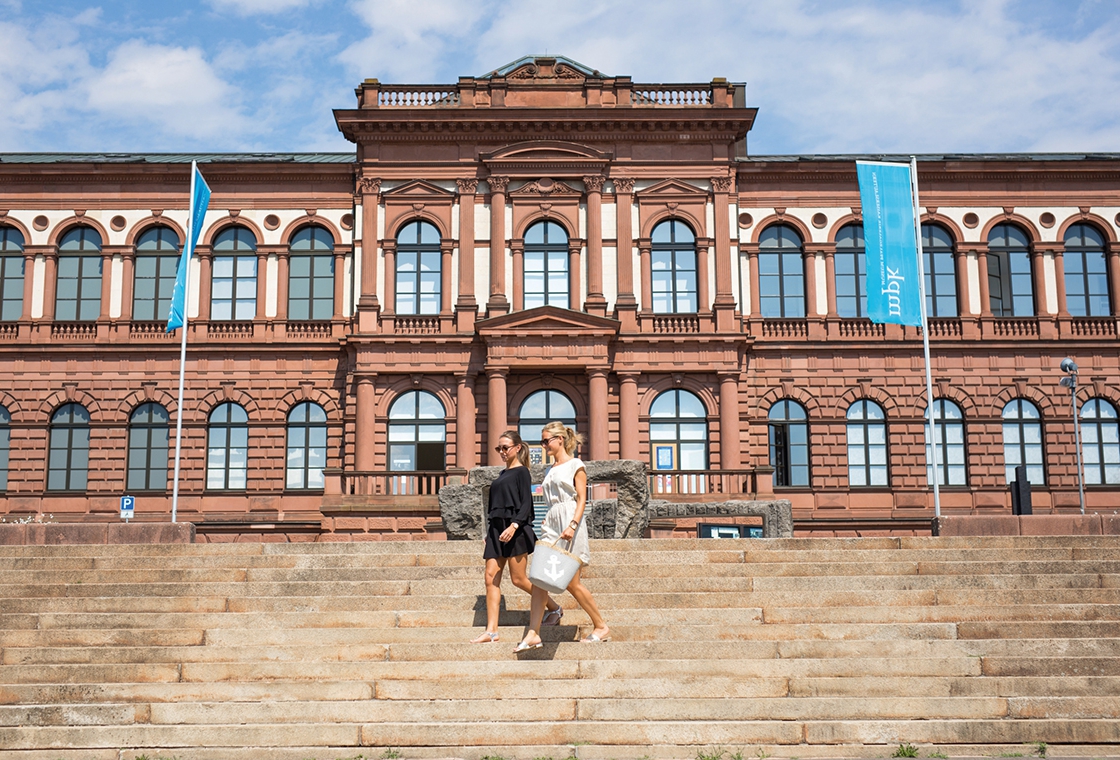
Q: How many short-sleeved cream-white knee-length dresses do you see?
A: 1